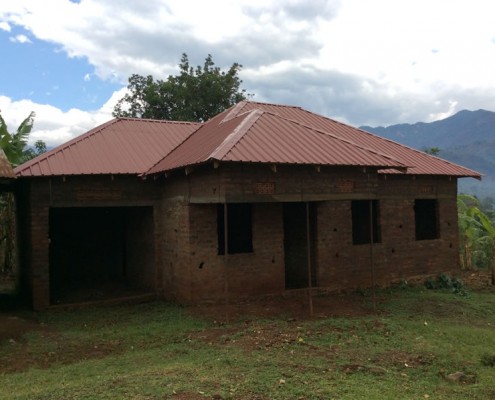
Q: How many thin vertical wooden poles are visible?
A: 3